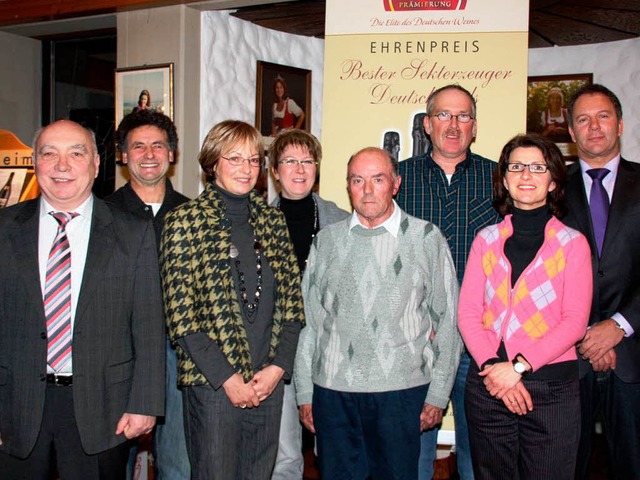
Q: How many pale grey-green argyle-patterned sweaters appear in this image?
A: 1